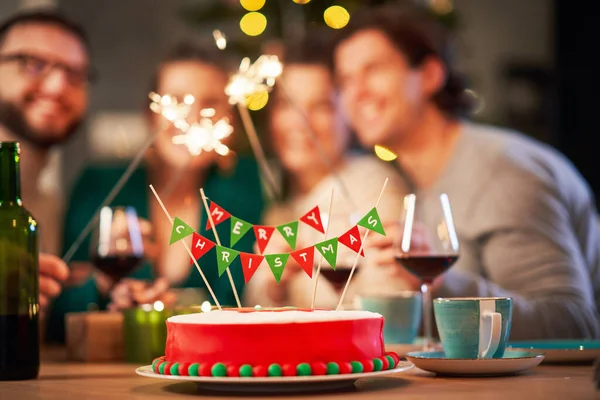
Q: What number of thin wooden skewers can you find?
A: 4